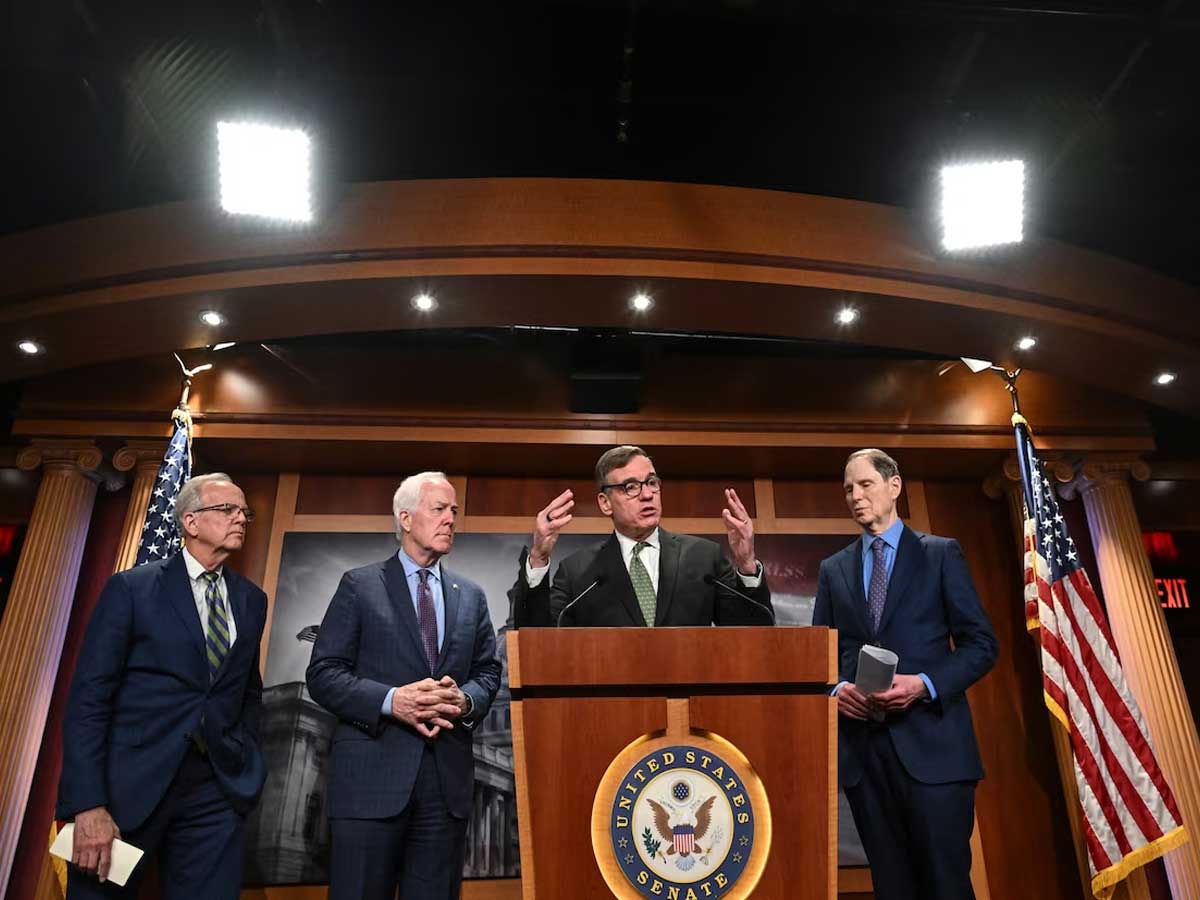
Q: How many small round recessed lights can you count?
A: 7